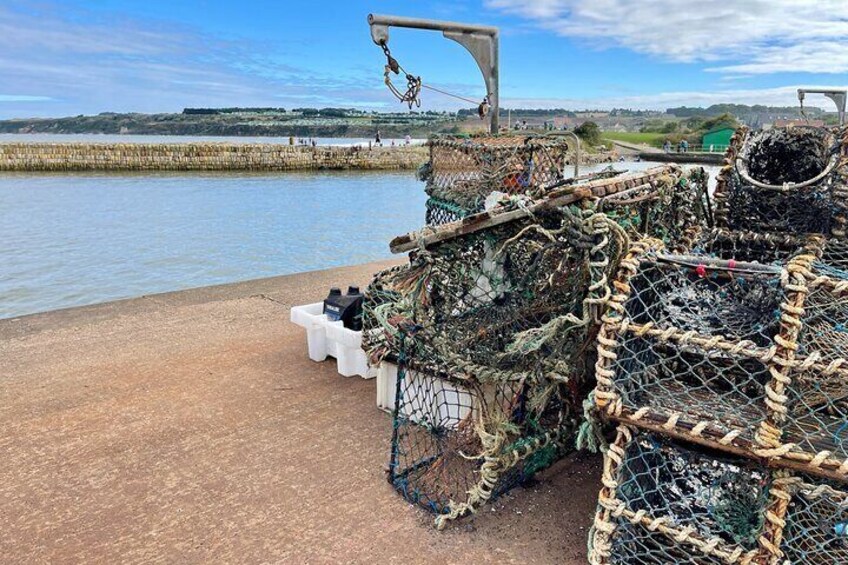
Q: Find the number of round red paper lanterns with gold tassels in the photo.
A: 0